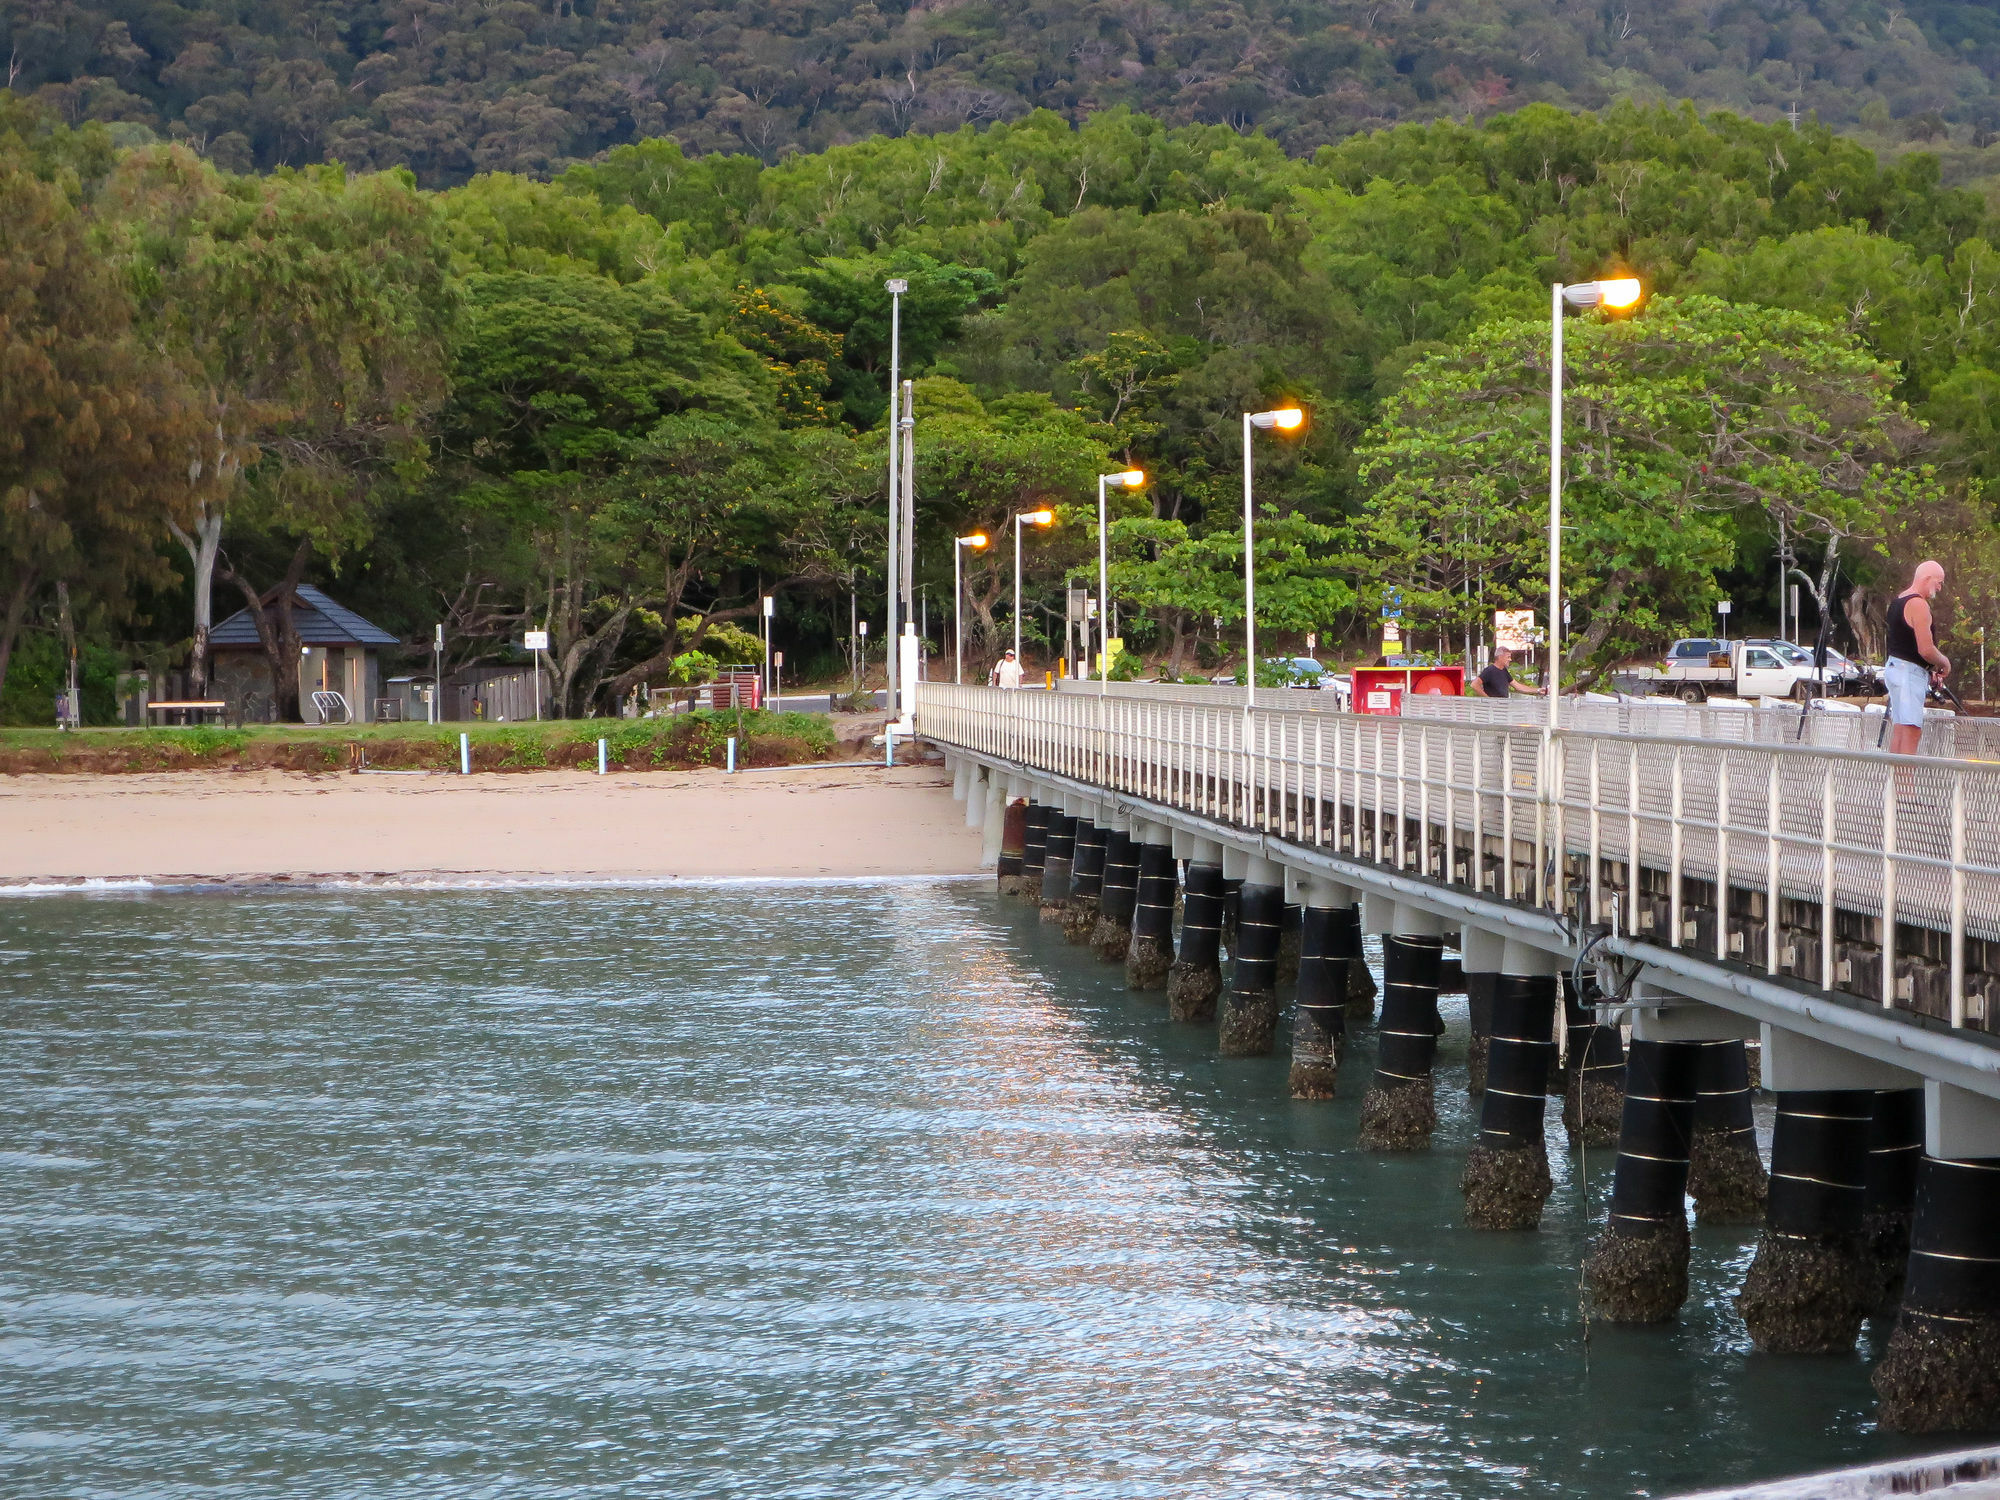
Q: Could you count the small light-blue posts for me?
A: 4